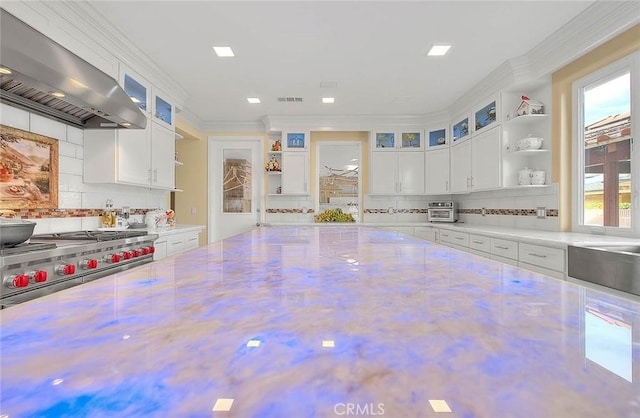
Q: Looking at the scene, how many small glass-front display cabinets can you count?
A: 8